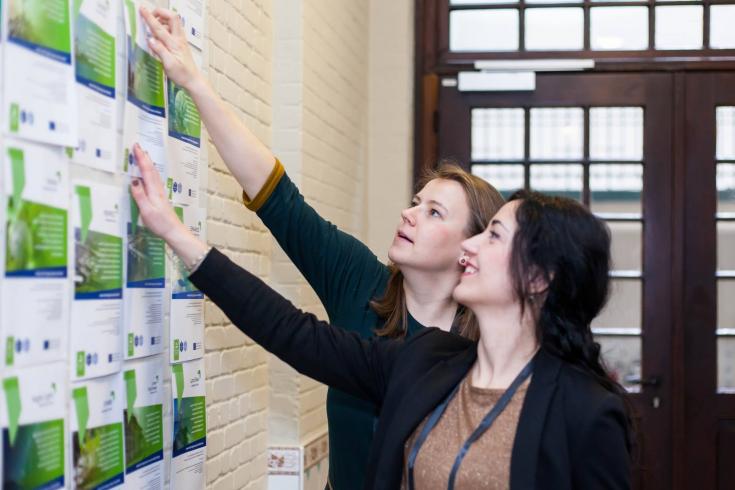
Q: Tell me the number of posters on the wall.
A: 13